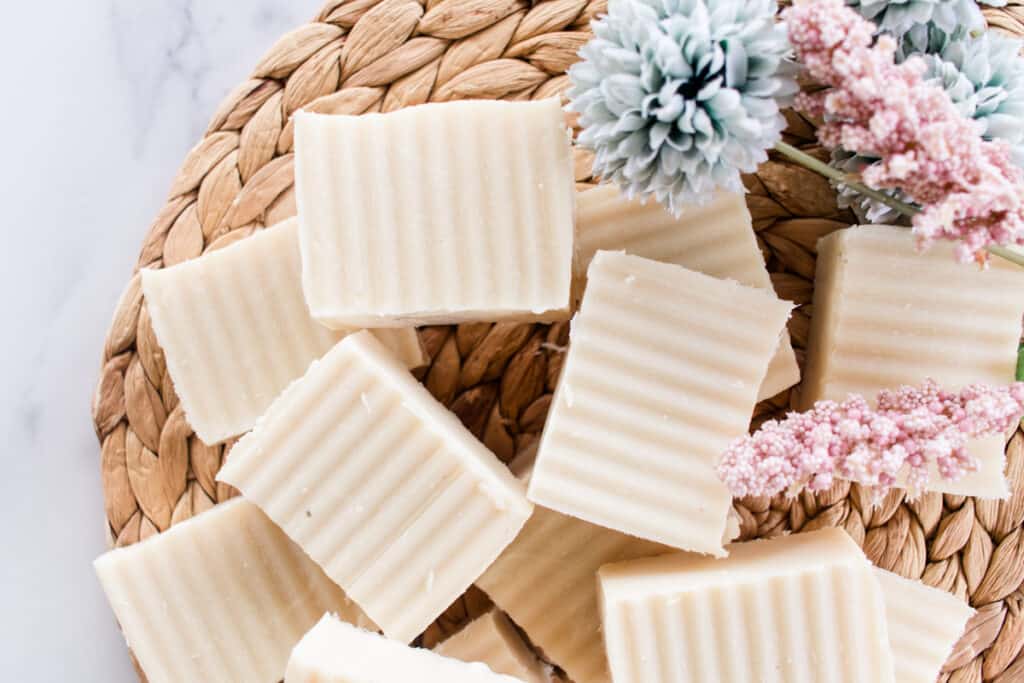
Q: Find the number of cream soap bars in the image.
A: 12